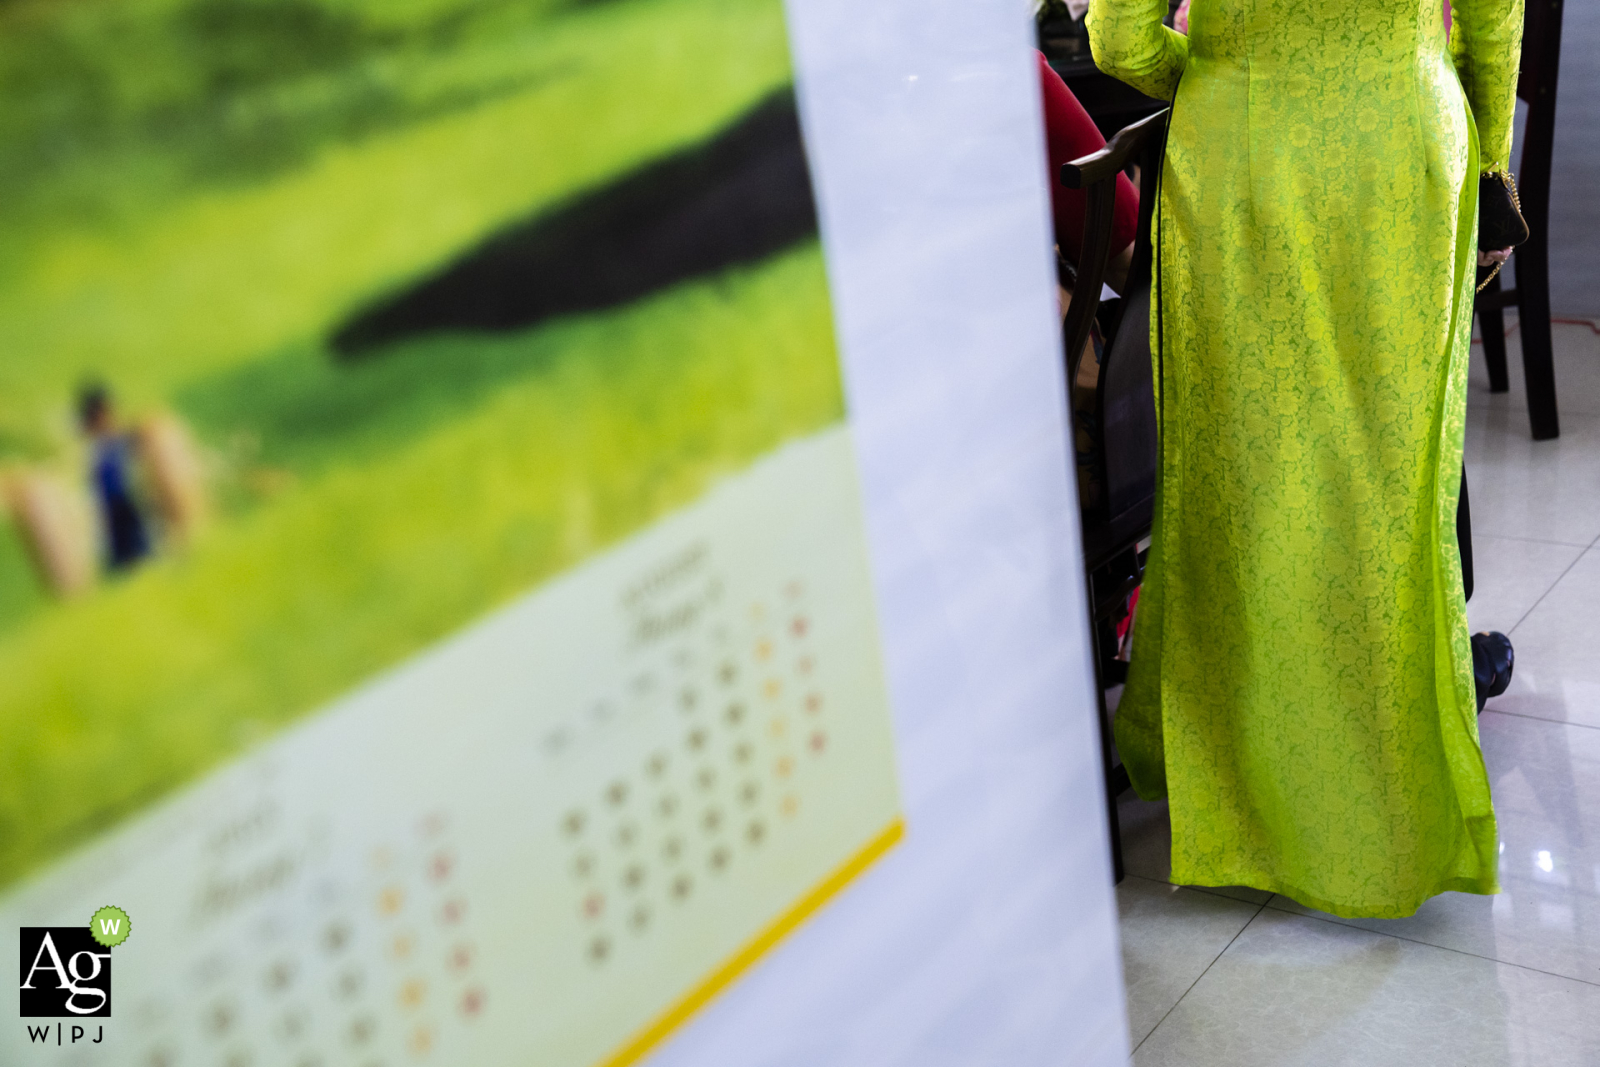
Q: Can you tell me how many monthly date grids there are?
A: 2